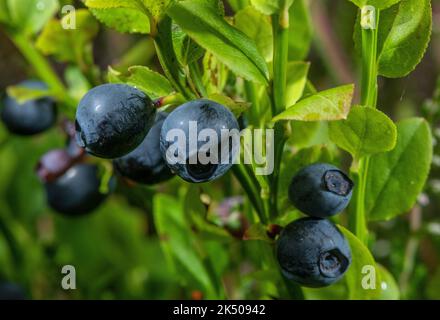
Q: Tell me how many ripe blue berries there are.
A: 7